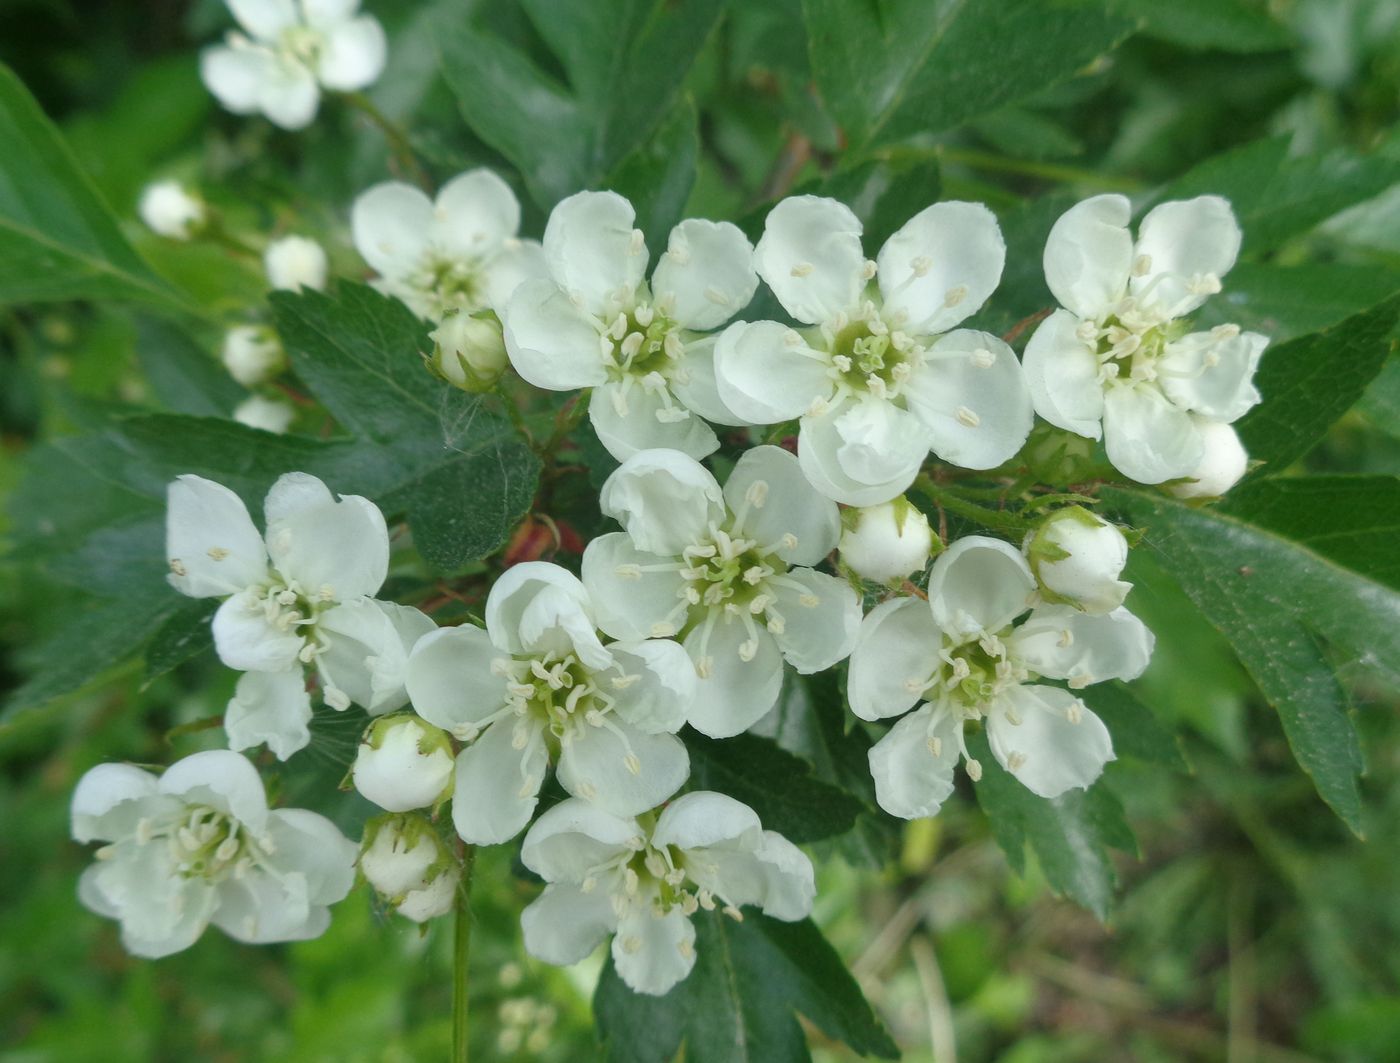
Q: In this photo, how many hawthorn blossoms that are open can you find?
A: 11